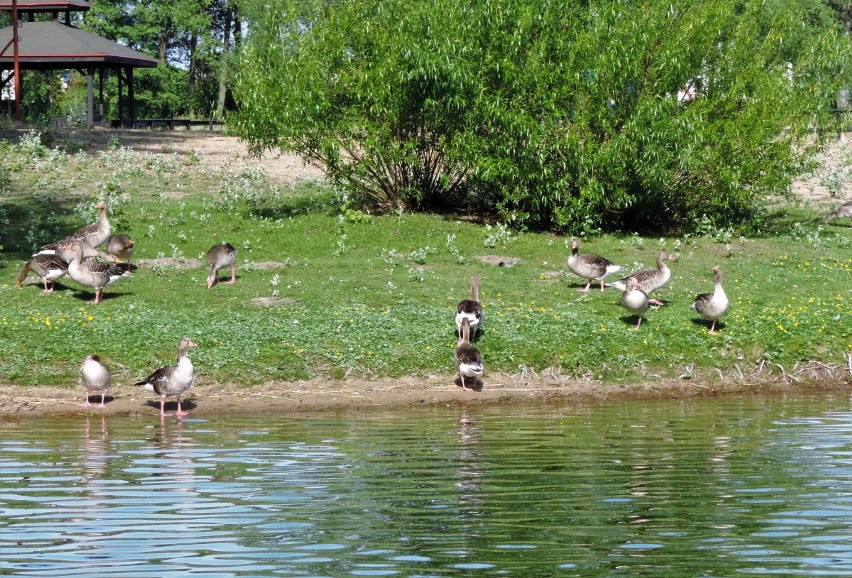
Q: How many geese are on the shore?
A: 14